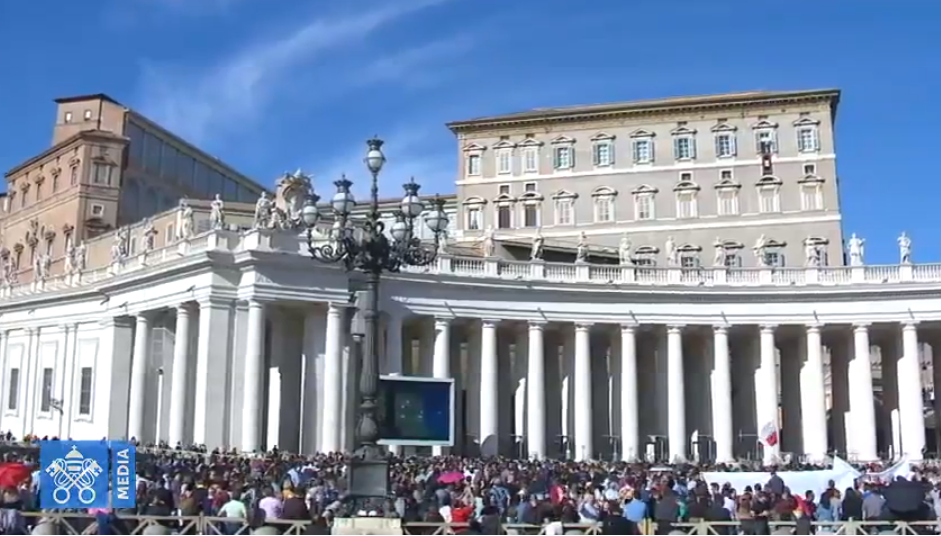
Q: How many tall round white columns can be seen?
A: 15